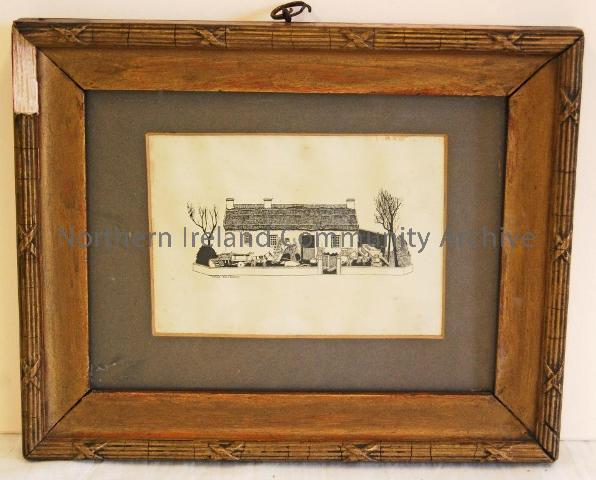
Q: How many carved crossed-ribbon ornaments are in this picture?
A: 13